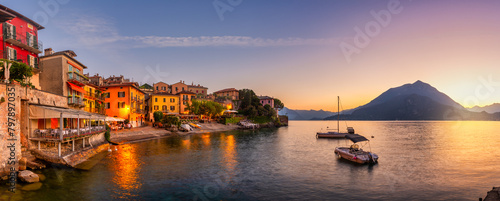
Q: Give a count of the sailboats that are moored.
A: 1